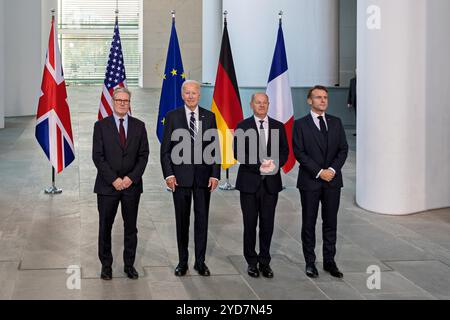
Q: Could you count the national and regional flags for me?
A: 5